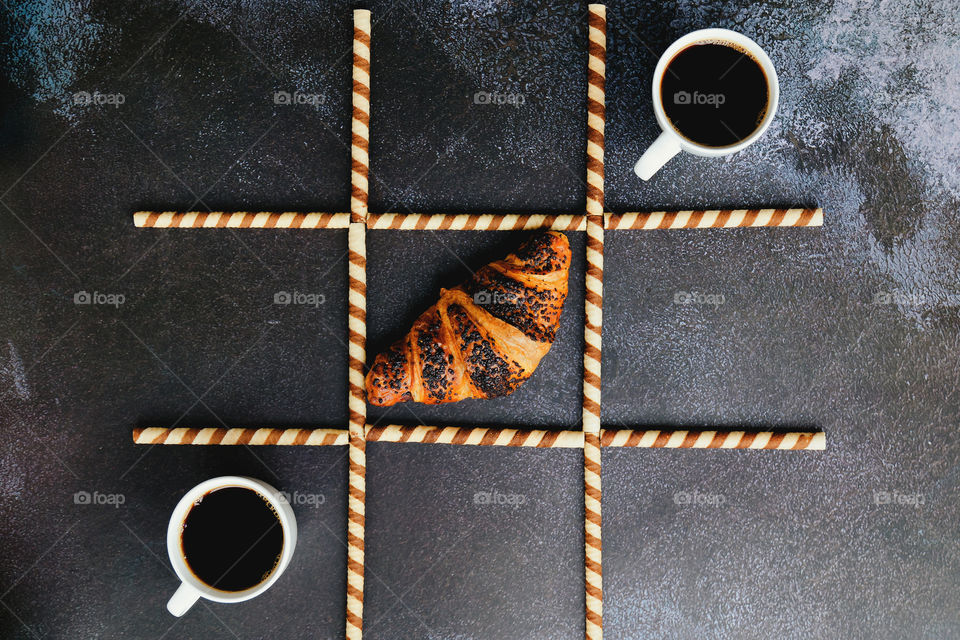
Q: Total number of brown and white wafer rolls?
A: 12